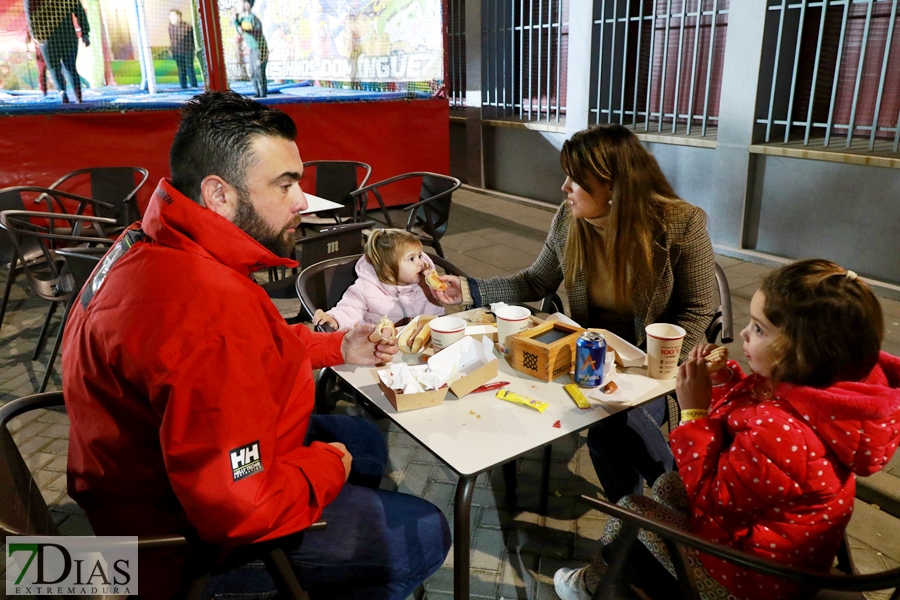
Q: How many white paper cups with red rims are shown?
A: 3